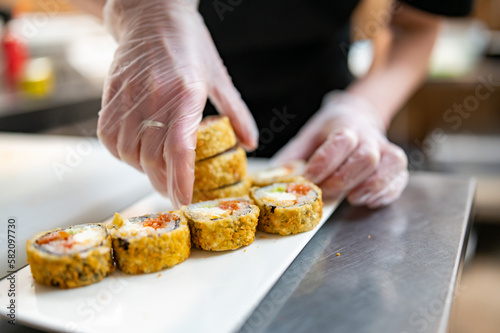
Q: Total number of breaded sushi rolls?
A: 8